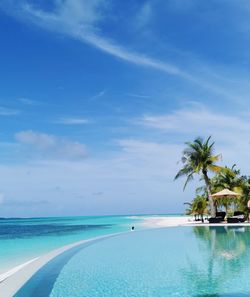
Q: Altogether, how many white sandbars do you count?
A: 1